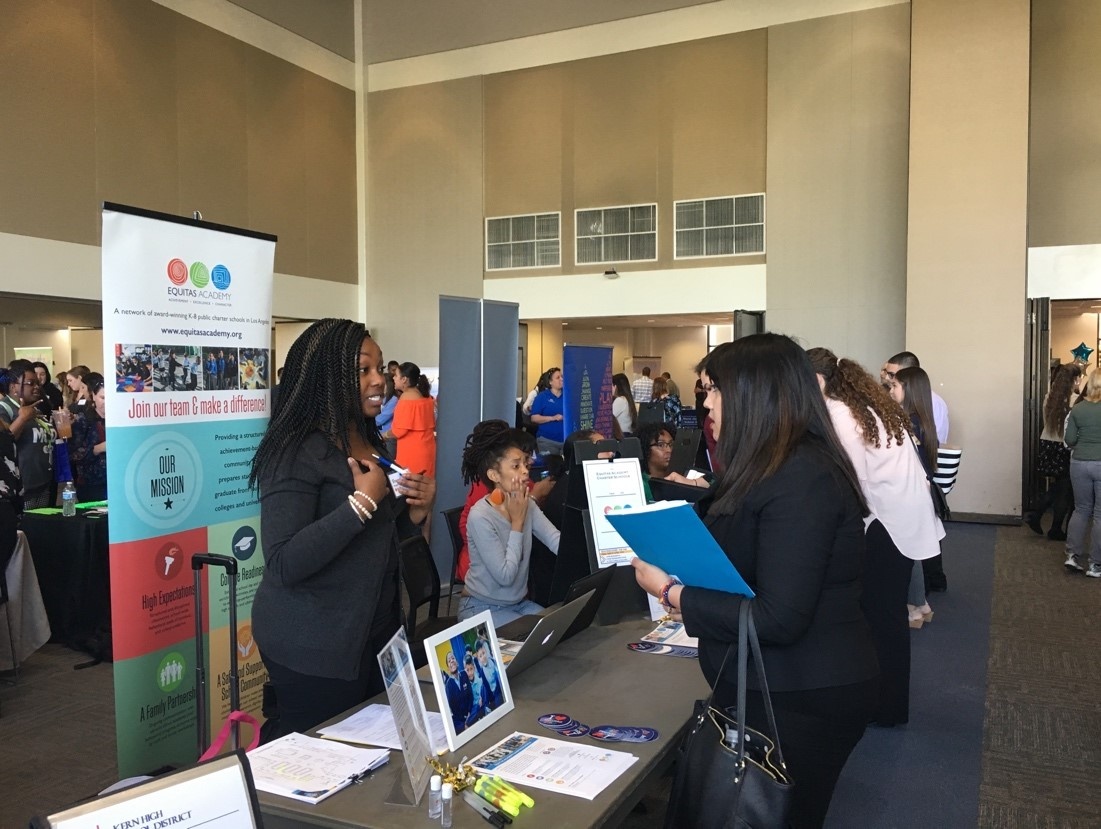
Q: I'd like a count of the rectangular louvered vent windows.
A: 3